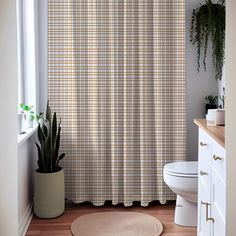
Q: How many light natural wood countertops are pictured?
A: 1